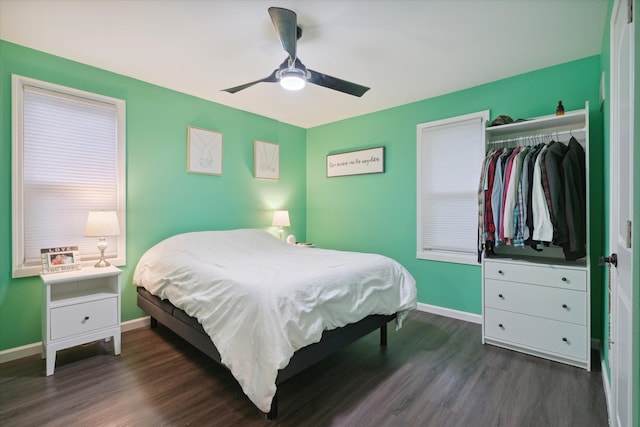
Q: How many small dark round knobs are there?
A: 7